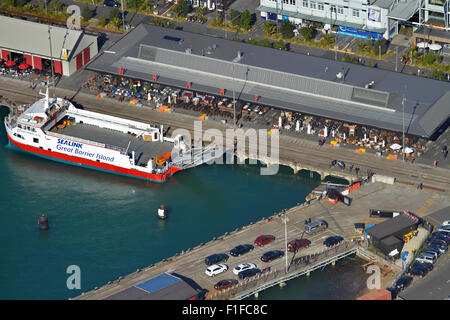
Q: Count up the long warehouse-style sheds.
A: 2